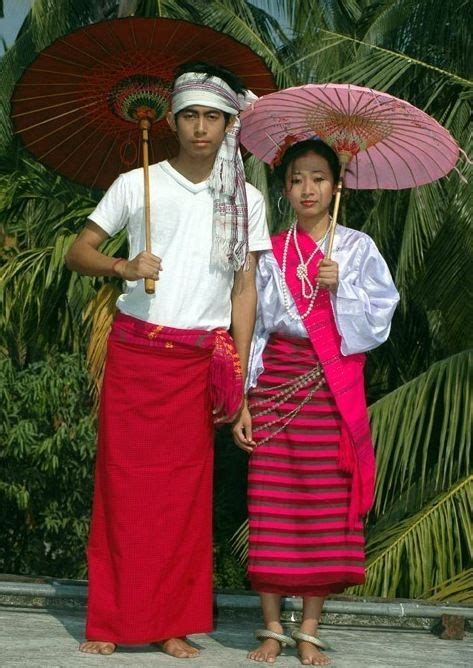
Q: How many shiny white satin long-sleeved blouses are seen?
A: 1